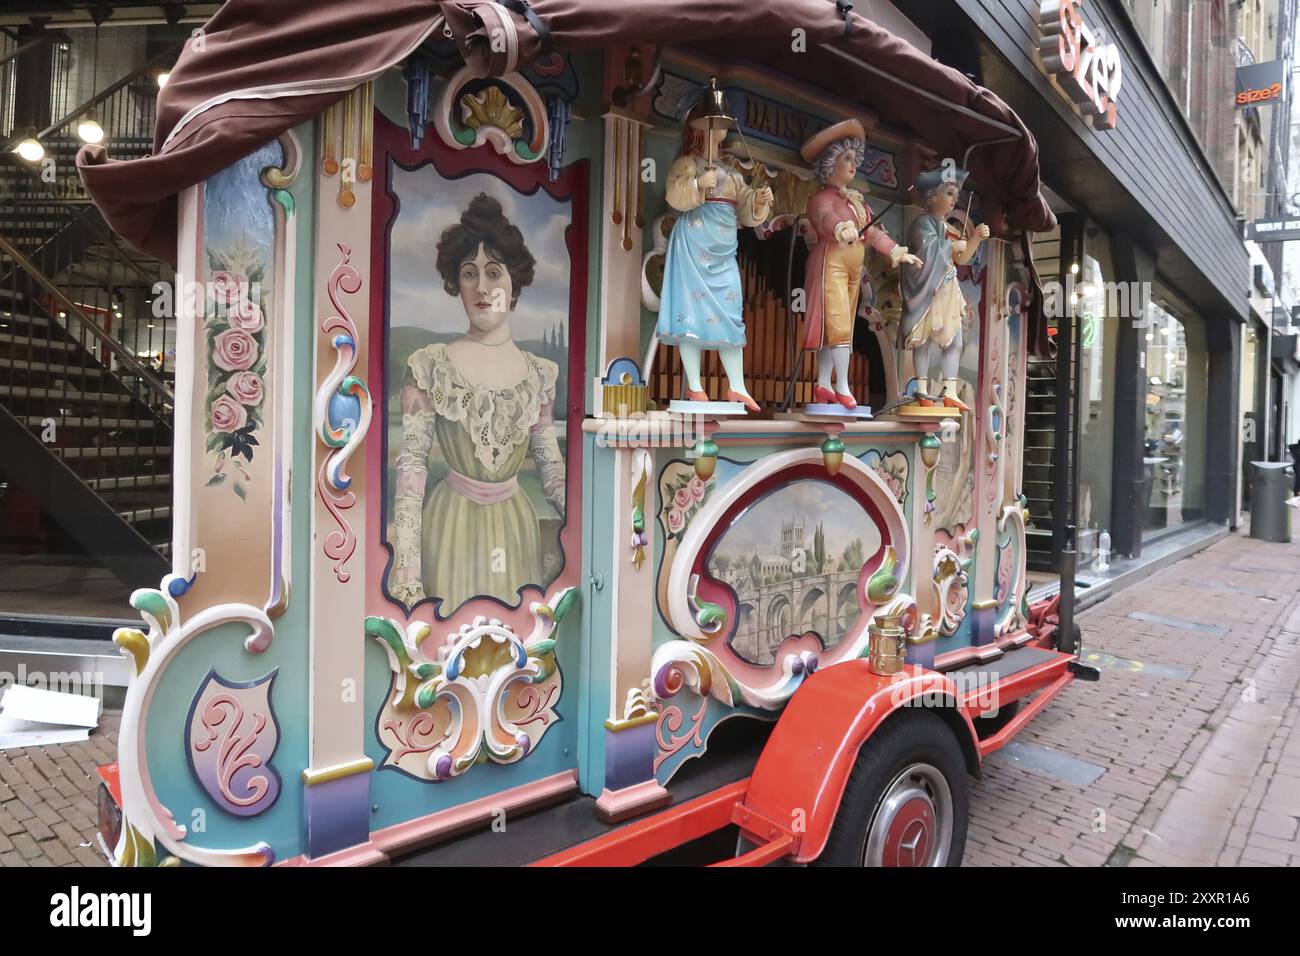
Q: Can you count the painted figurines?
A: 3